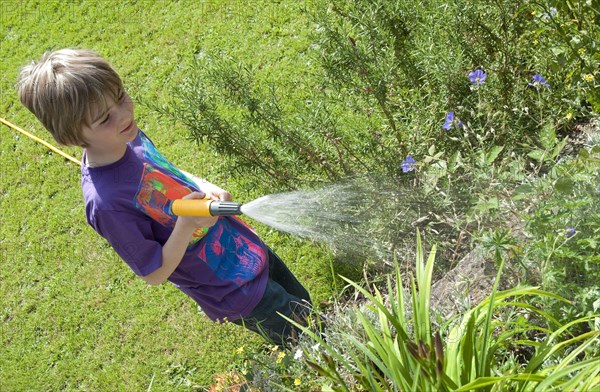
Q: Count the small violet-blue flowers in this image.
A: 5